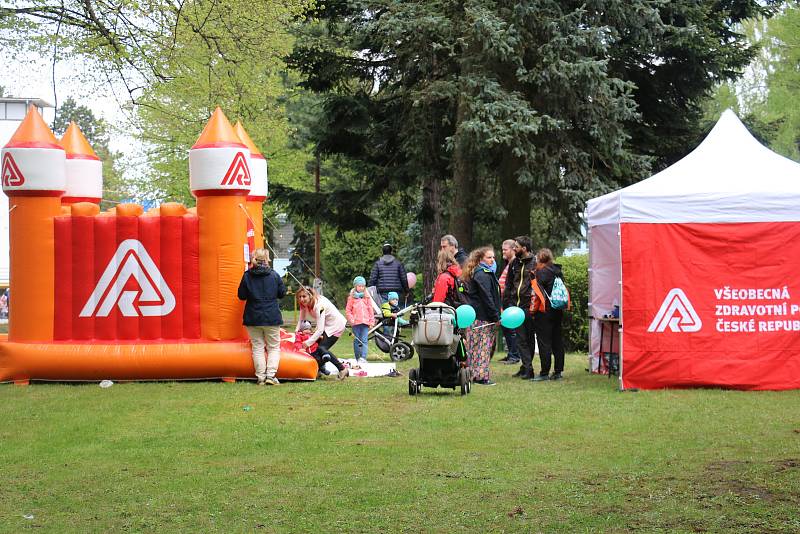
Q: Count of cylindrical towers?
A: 4